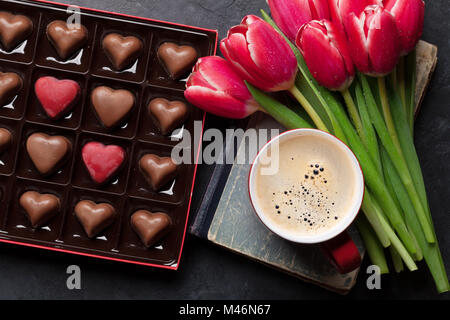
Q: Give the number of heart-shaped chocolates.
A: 15